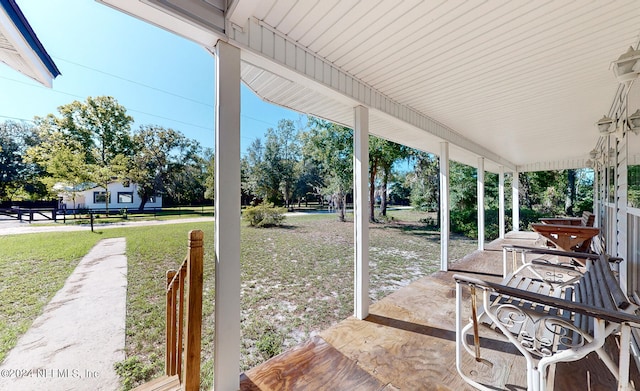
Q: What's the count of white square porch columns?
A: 6